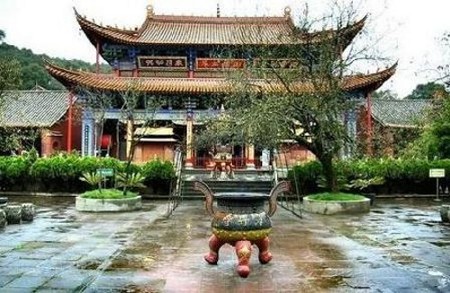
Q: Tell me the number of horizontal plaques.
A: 3